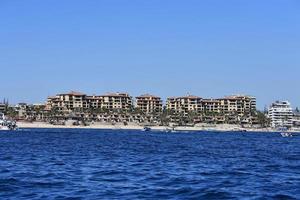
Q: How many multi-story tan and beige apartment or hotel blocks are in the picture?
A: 3